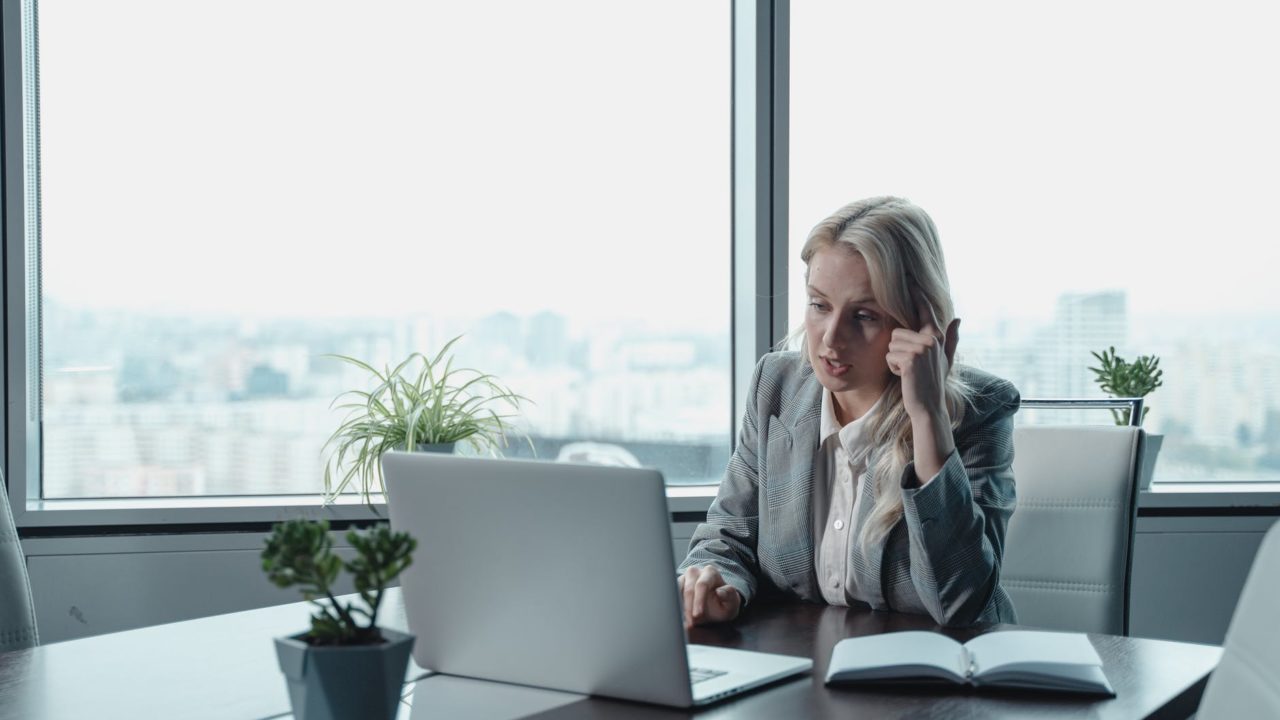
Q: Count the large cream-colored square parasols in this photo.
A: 0